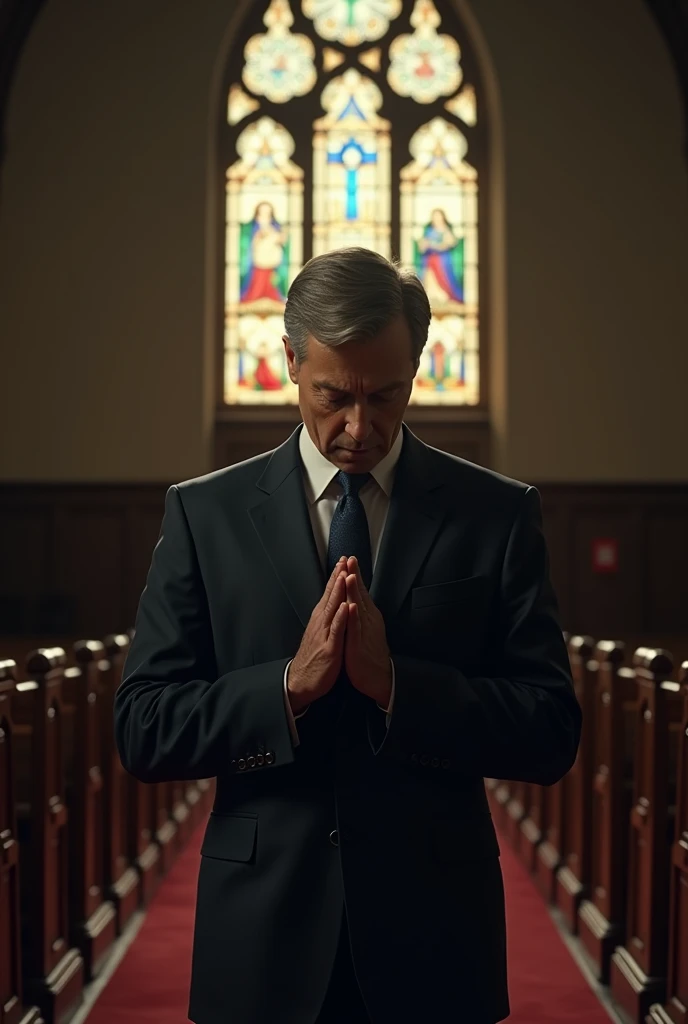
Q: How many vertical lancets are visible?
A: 3